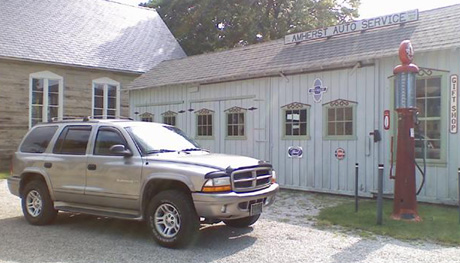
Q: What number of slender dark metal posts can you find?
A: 3